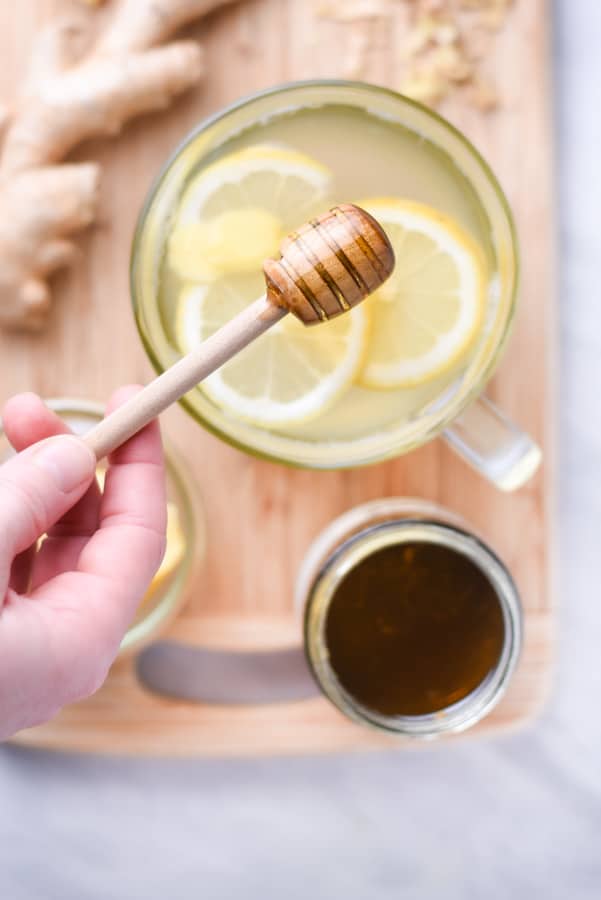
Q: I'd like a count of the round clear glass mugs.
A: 1